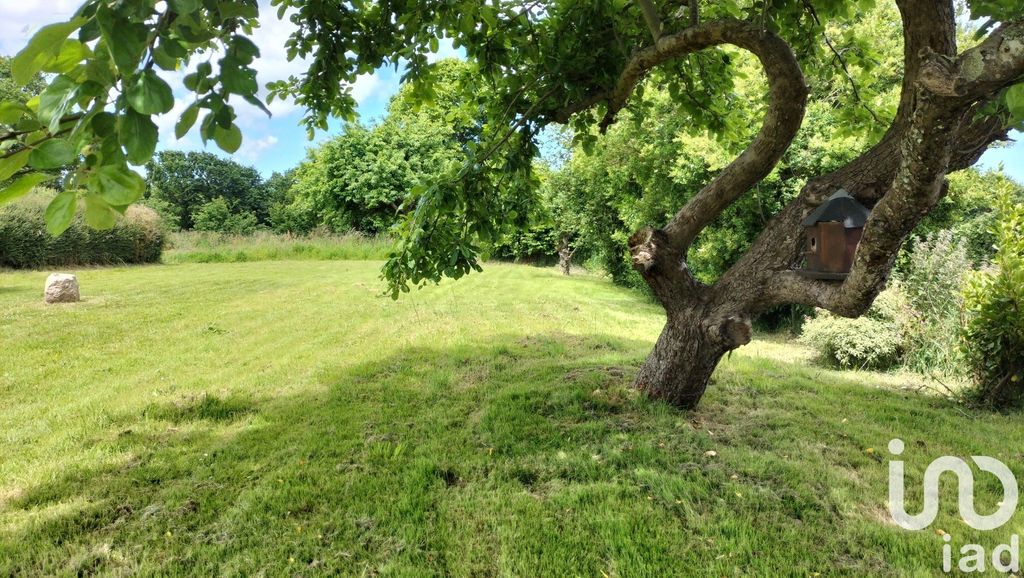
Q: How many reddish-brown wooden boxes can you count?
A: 1